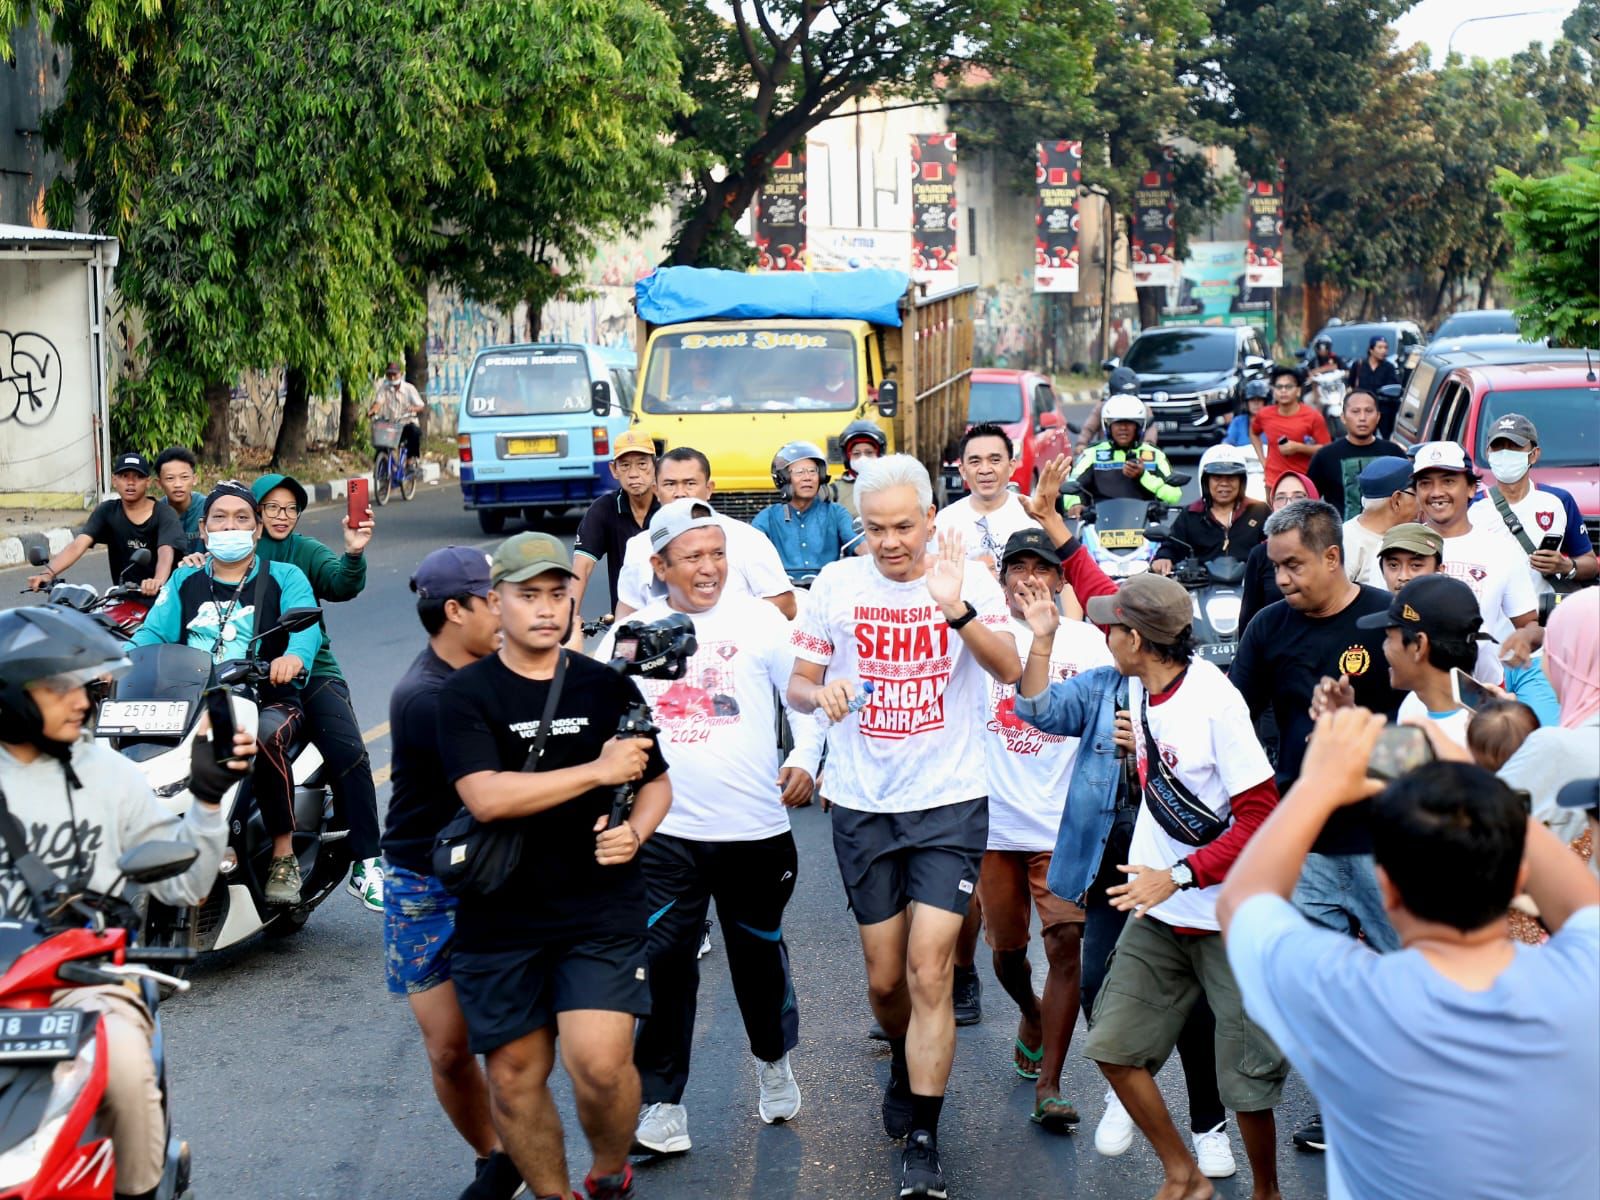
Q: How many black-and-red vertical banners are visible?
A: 5